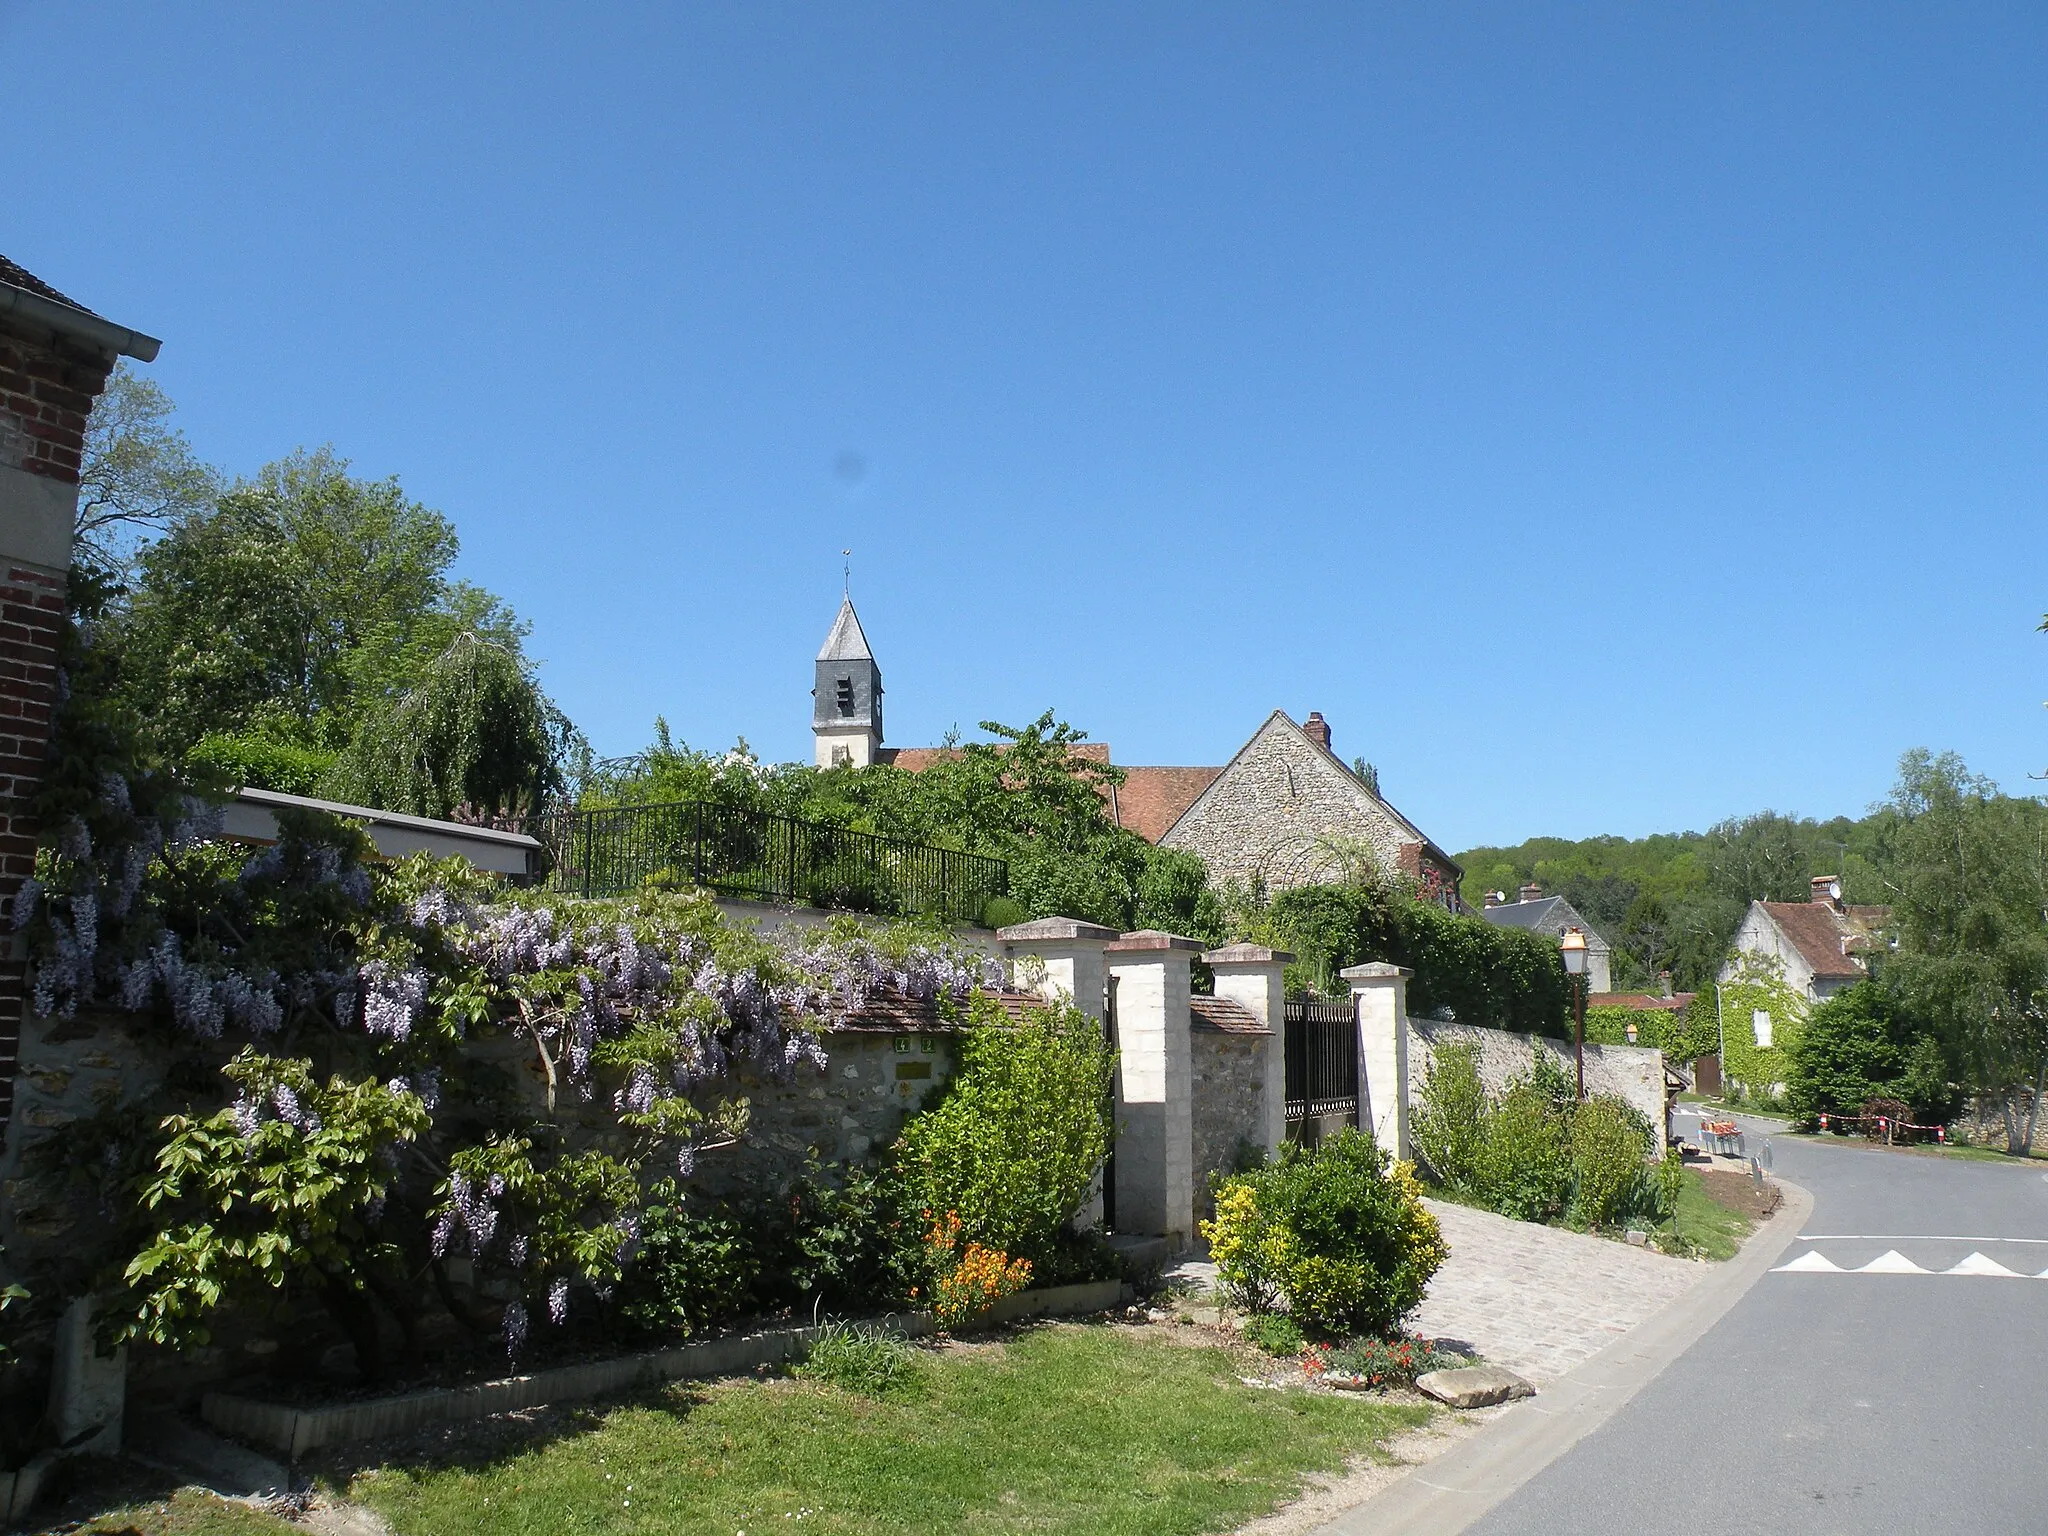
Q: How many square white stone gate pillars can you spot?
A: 4